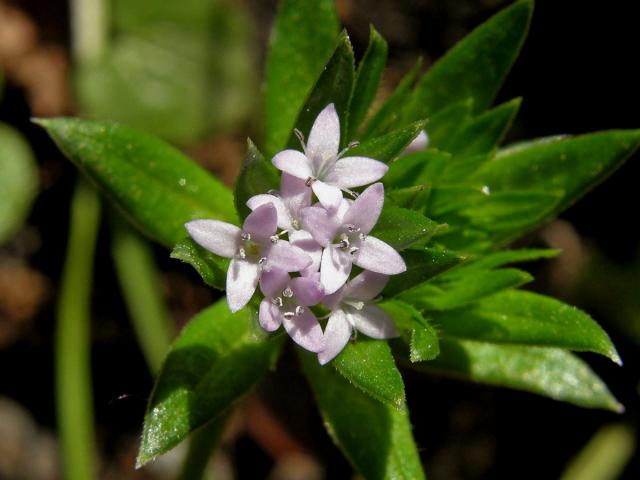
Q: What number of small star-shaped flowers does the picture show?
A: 6